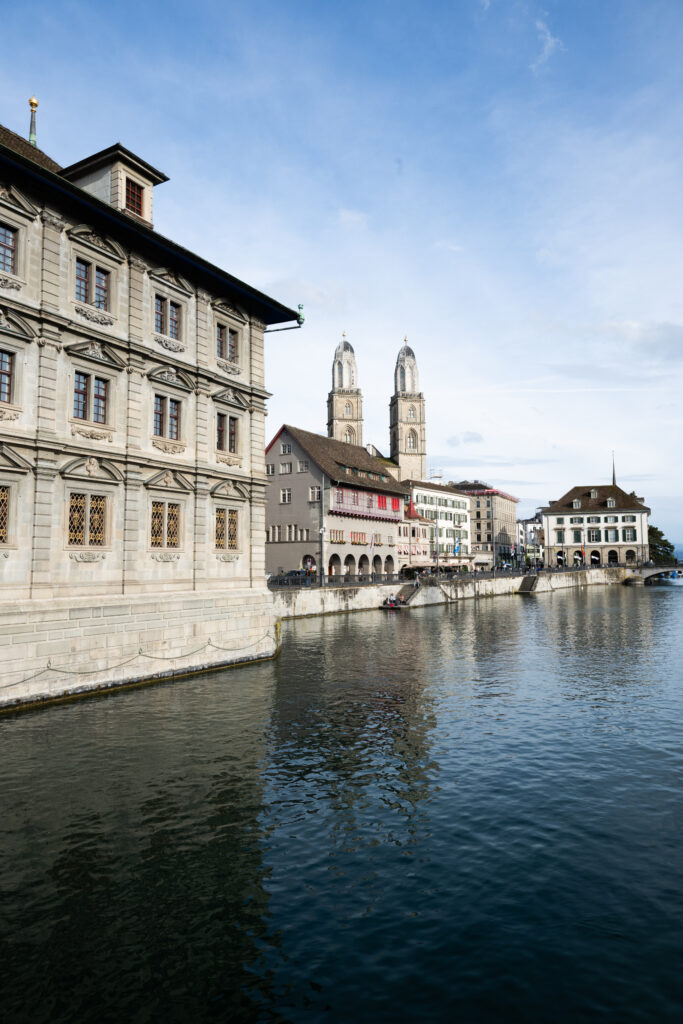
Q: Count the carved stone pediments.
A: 12